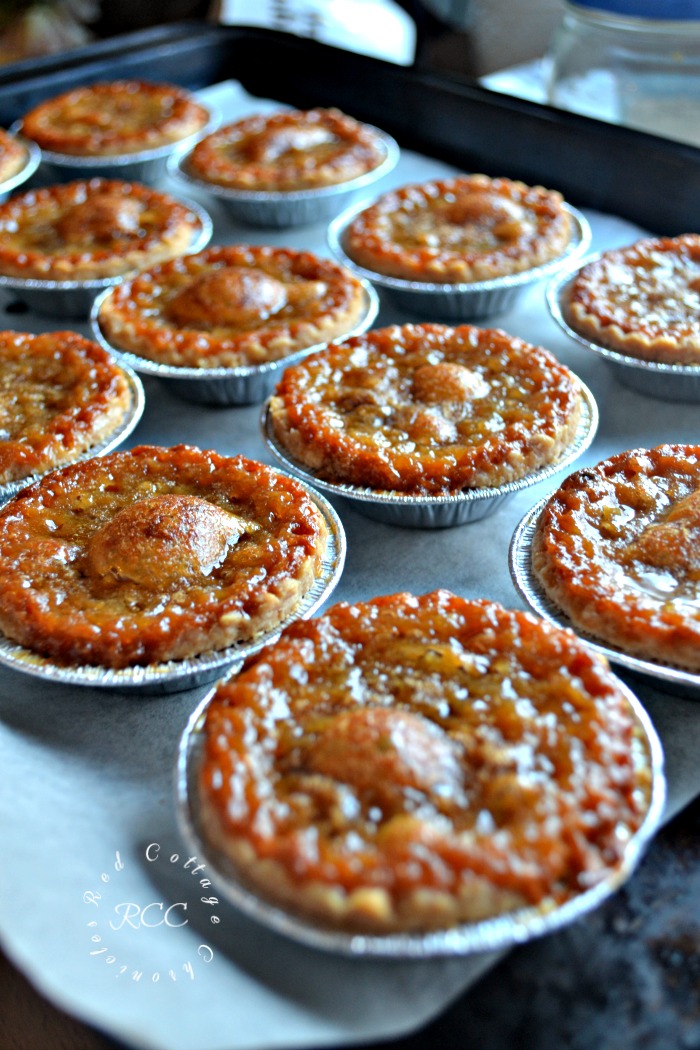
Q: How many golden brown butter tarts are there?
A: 12